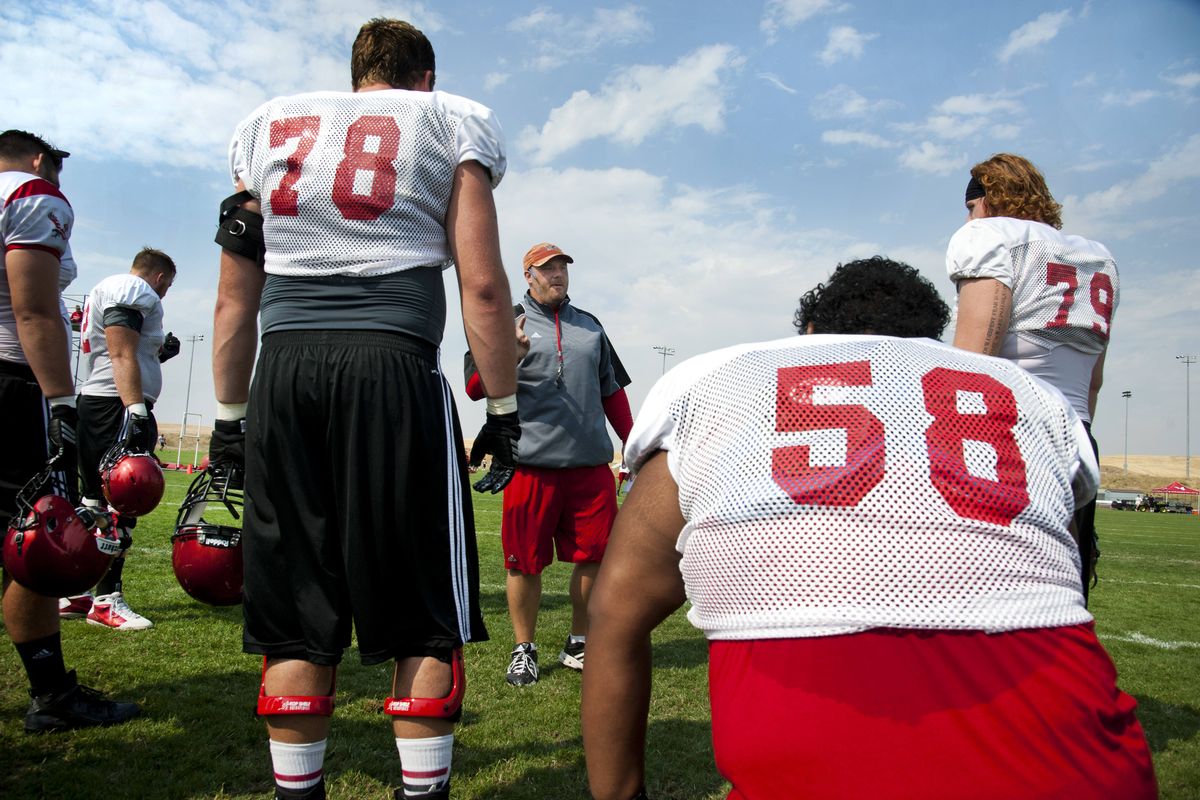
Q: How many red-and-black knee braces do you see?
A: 2